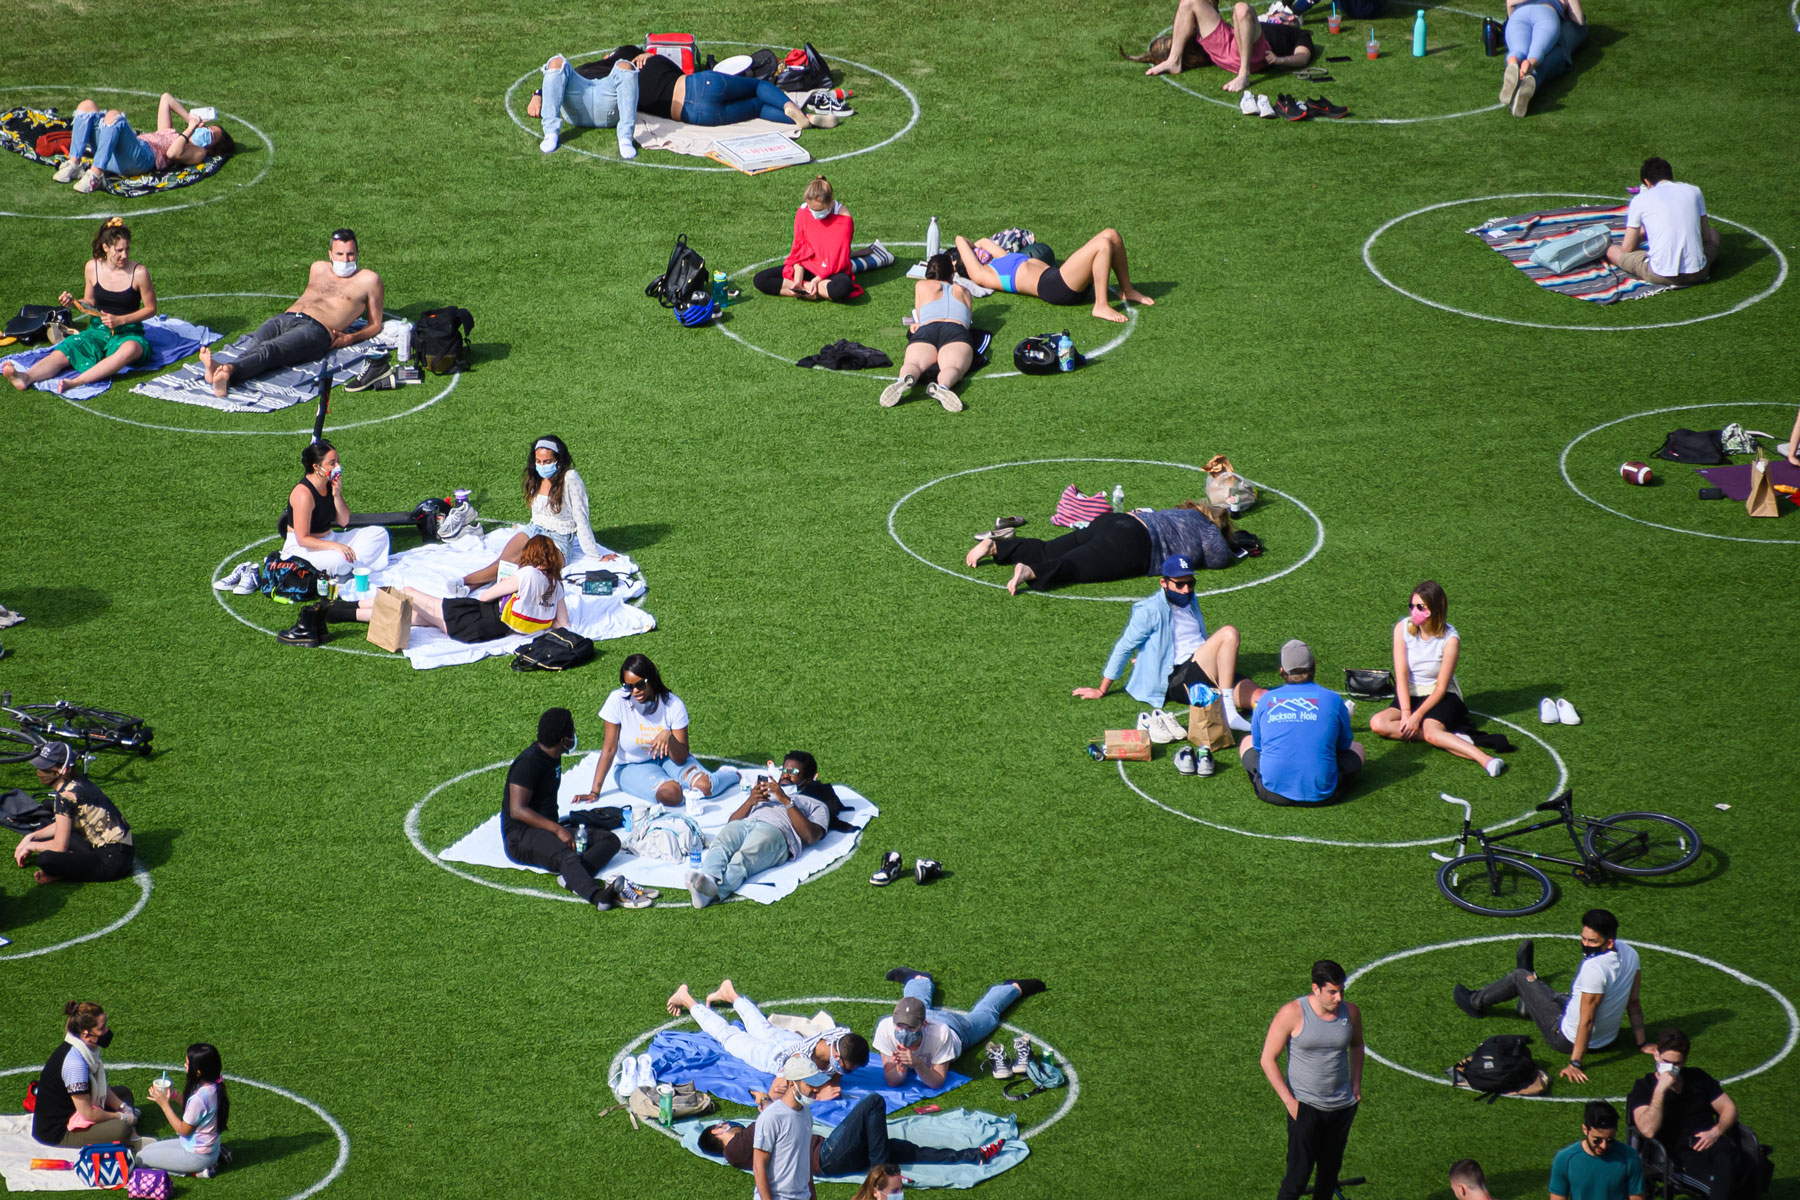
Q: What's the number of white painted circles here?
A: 15